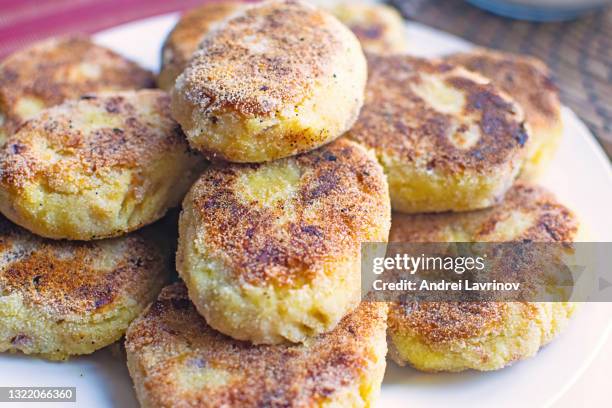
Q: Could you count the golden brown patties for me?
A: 11